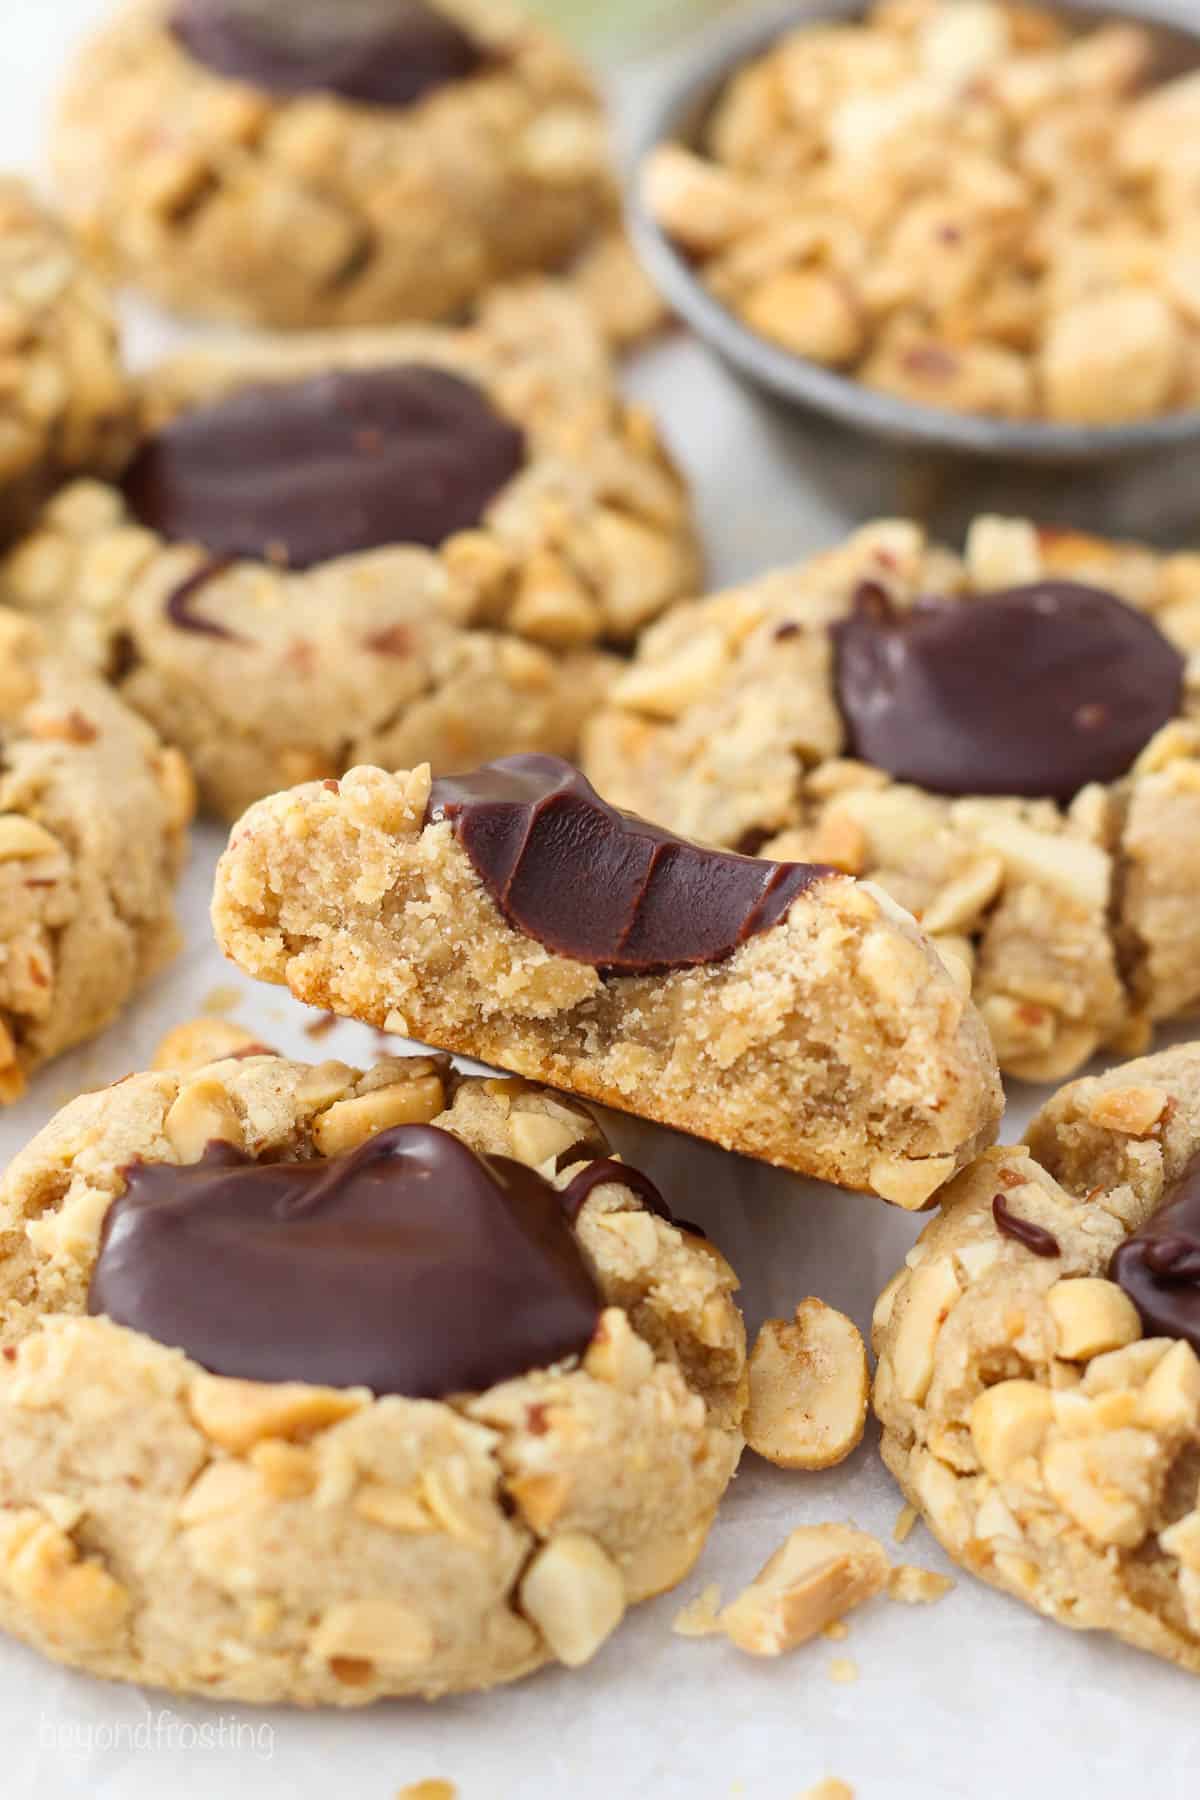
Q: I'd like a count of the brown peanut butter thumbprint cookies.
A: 8